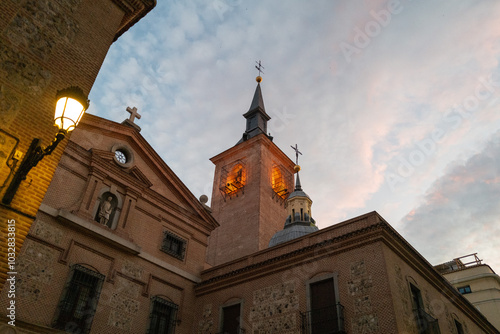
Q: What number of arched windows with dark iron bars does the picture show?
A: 2